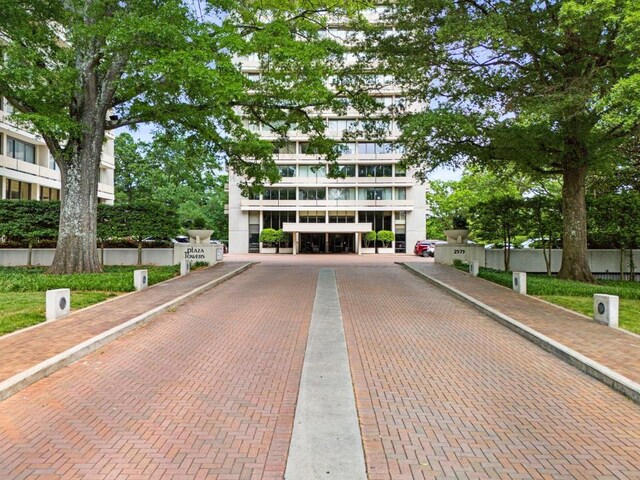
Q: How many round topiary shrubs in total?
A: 4